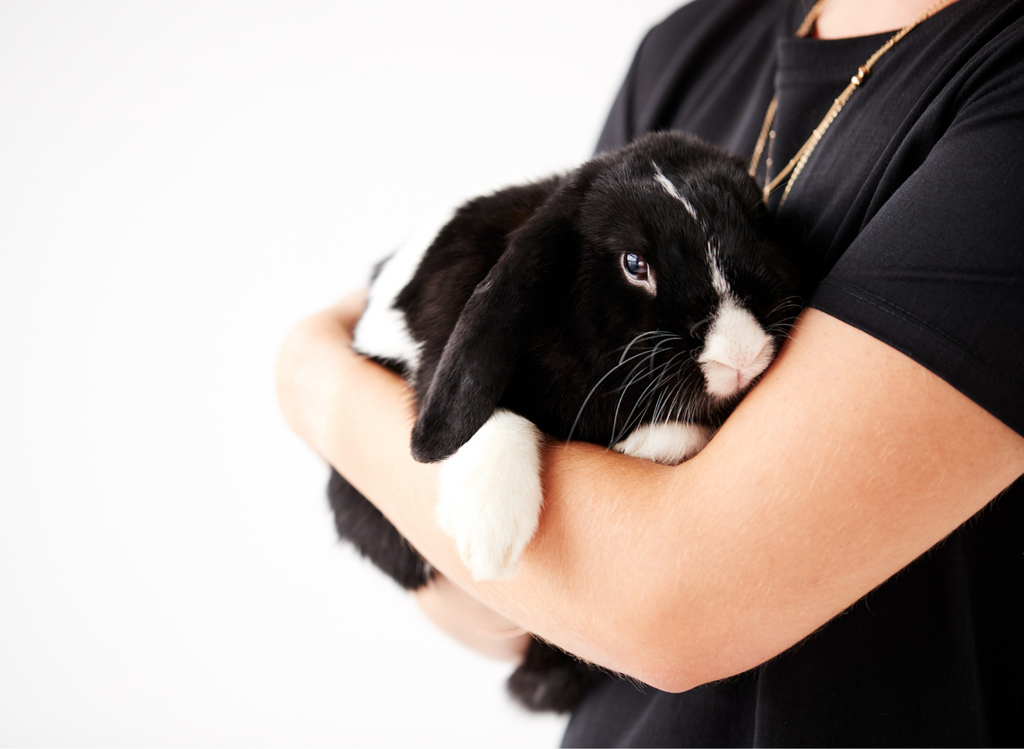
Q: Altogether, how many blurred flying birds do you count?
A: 0